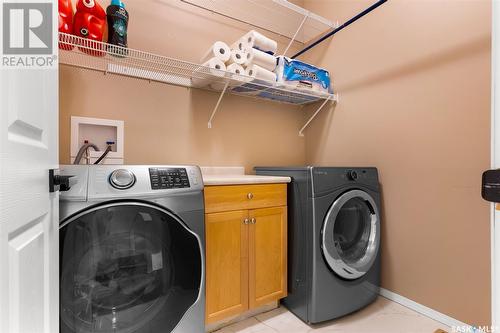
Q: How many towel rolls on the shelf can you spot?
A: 8